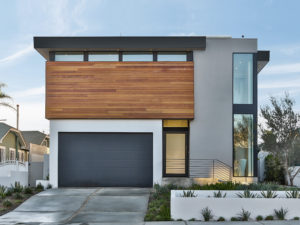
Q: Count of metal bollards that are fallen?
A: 0